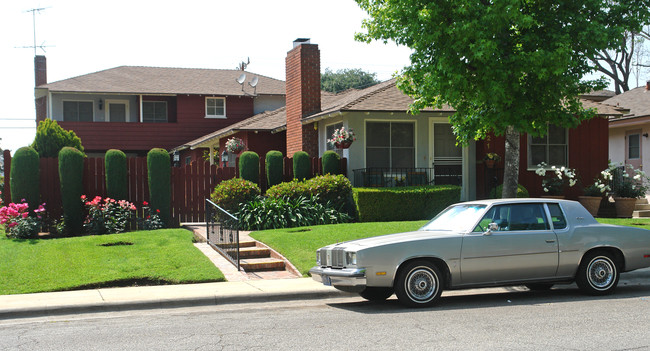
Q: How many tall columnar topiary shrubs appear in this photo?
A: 8